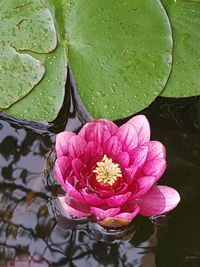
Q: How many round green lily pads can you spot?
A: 3